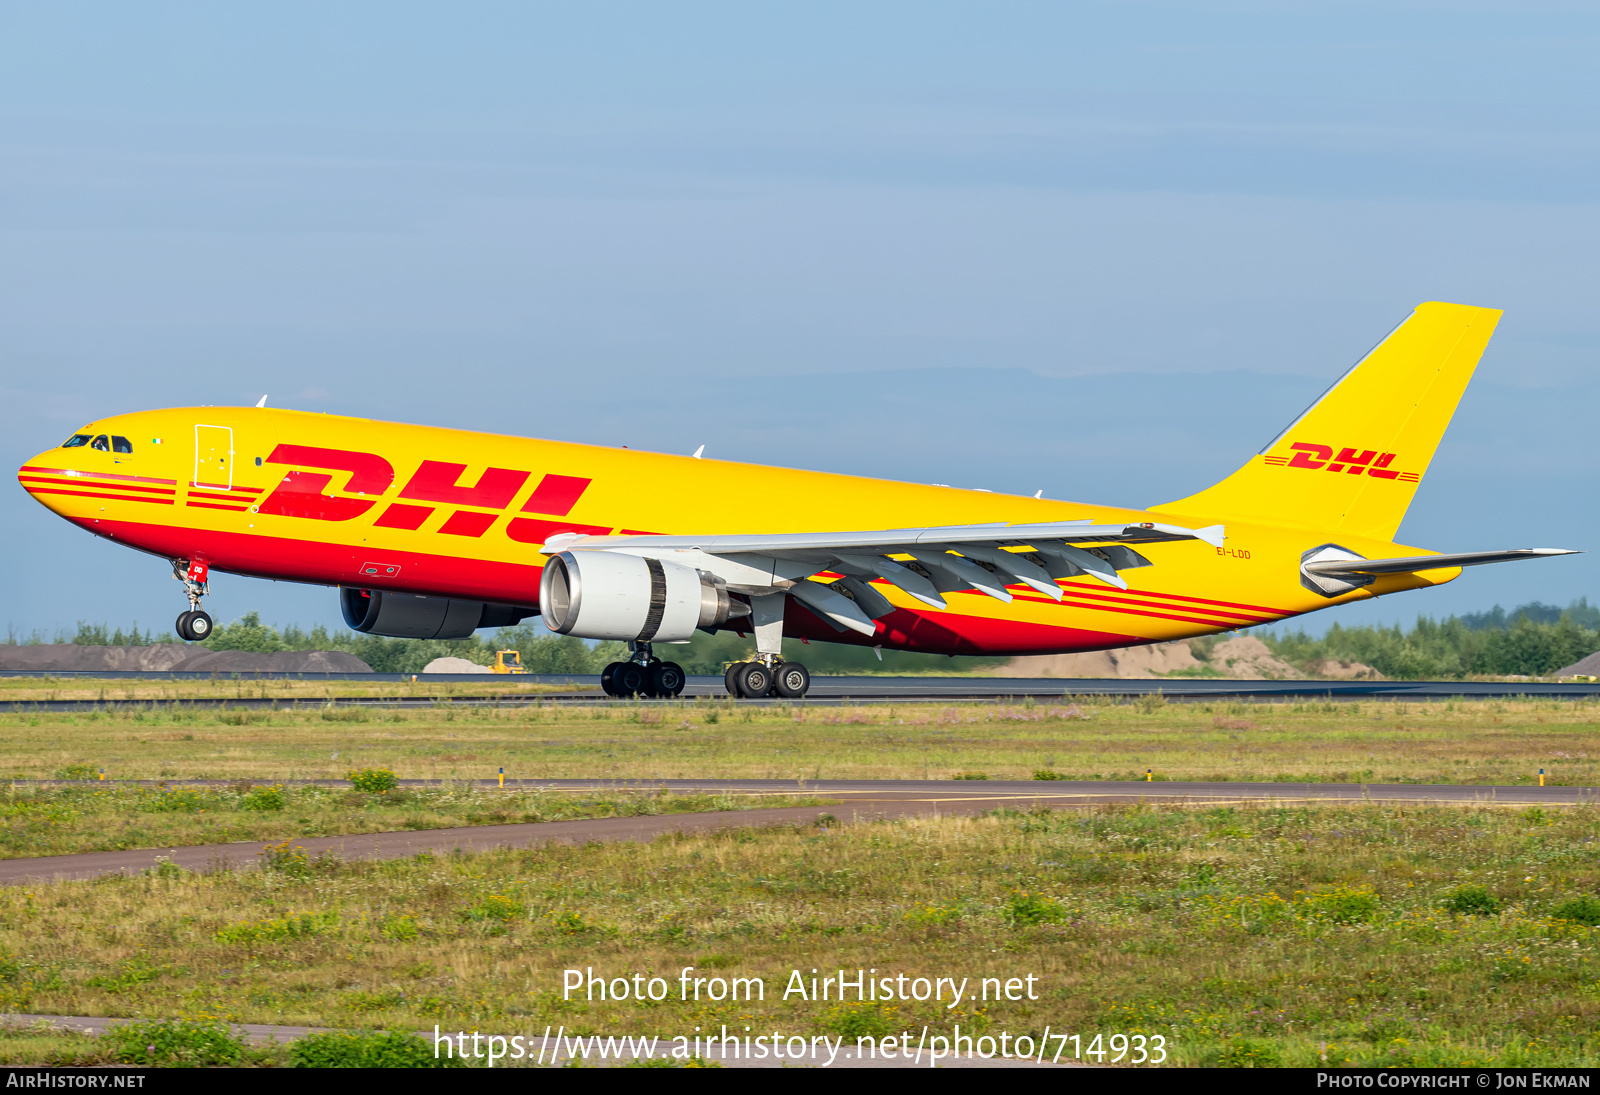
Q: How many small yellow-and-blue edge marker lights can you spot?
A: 4